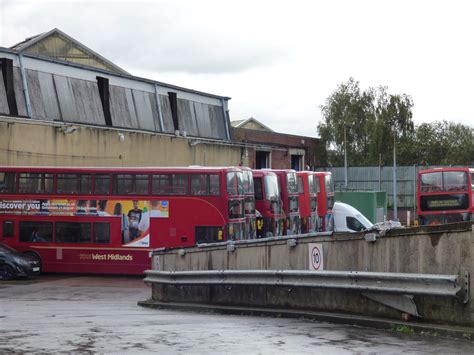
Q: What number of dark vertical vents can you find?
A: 3